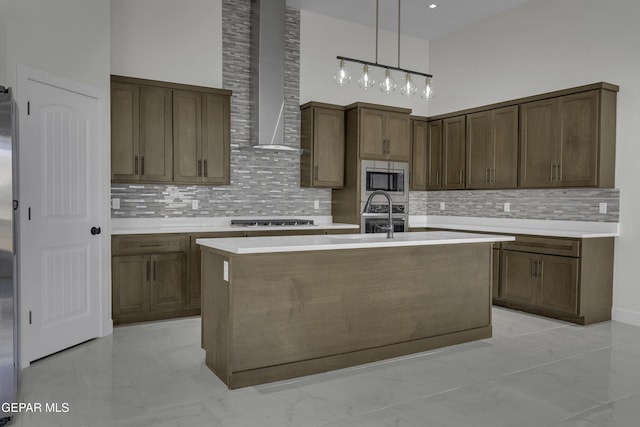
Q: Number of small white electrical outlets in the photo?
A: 7